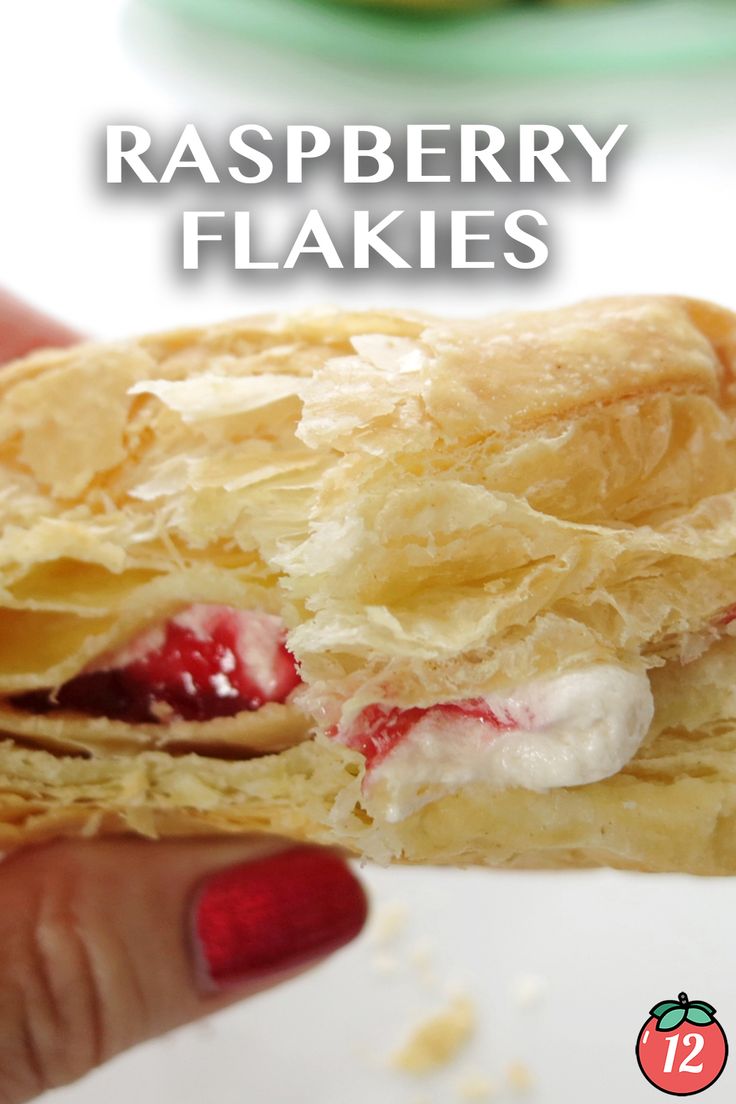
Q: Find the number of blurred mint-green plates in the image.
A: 1